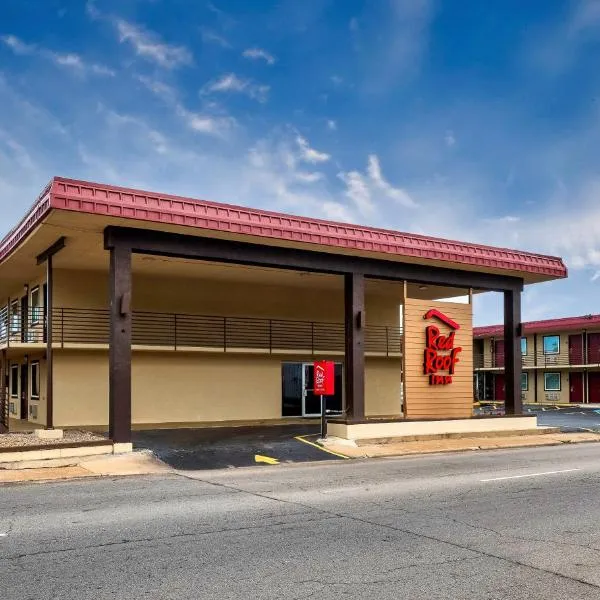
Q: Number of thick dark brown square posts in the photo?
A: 3